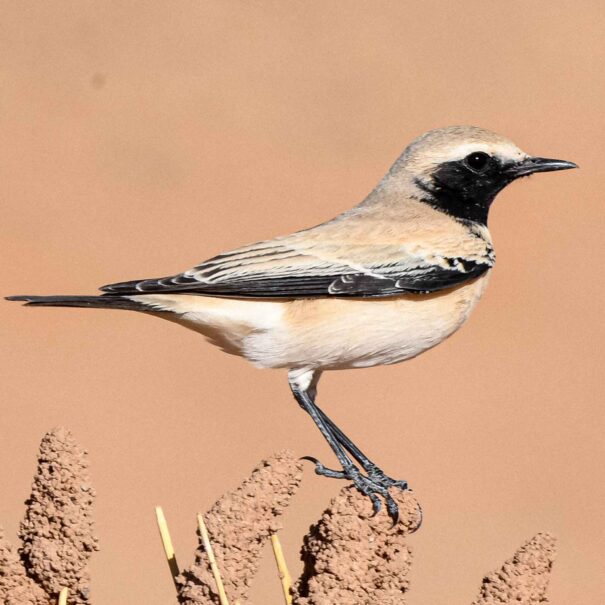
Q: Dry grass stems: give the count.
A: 4